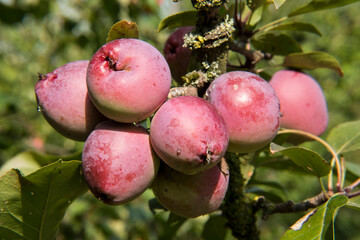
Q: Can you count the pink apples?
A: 8